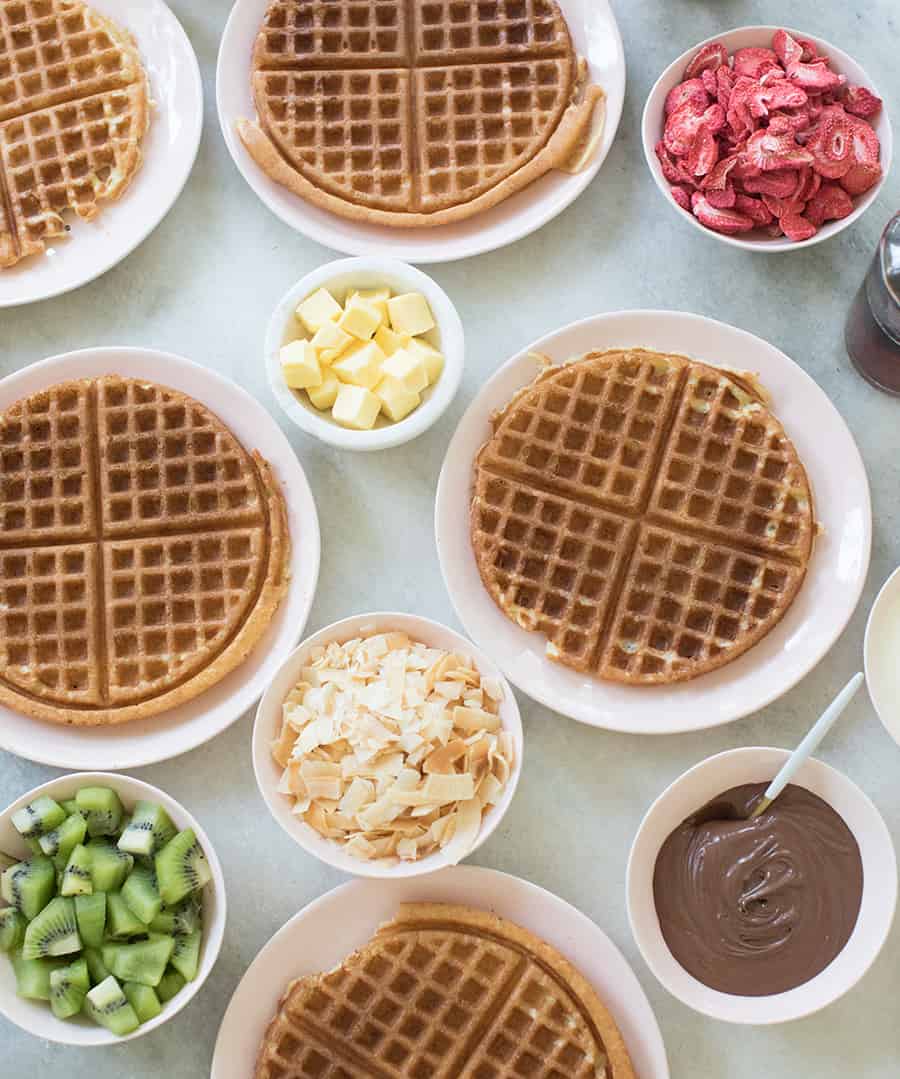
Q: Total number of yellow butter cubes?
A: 13